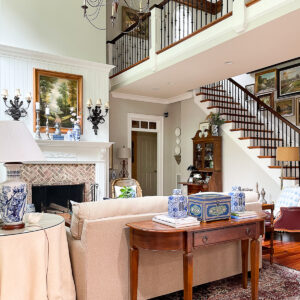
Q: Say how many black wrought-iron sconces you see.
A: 2